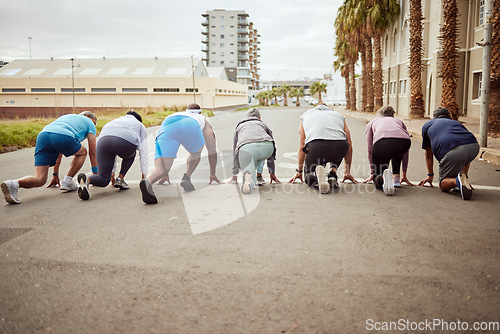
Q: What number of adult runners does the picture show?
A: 7